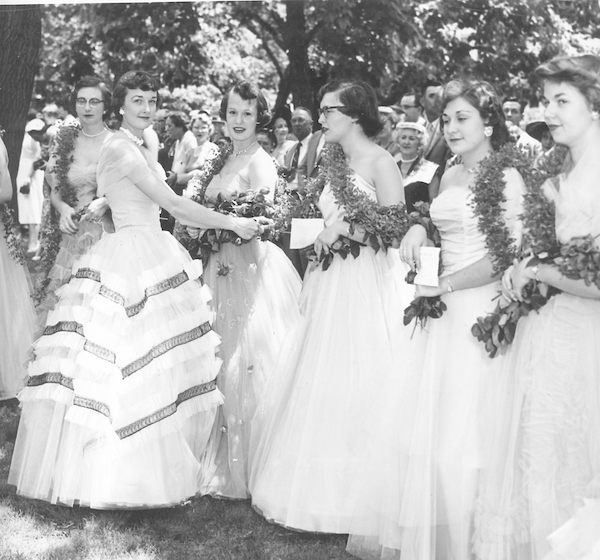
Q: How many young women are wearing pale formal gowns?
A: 6